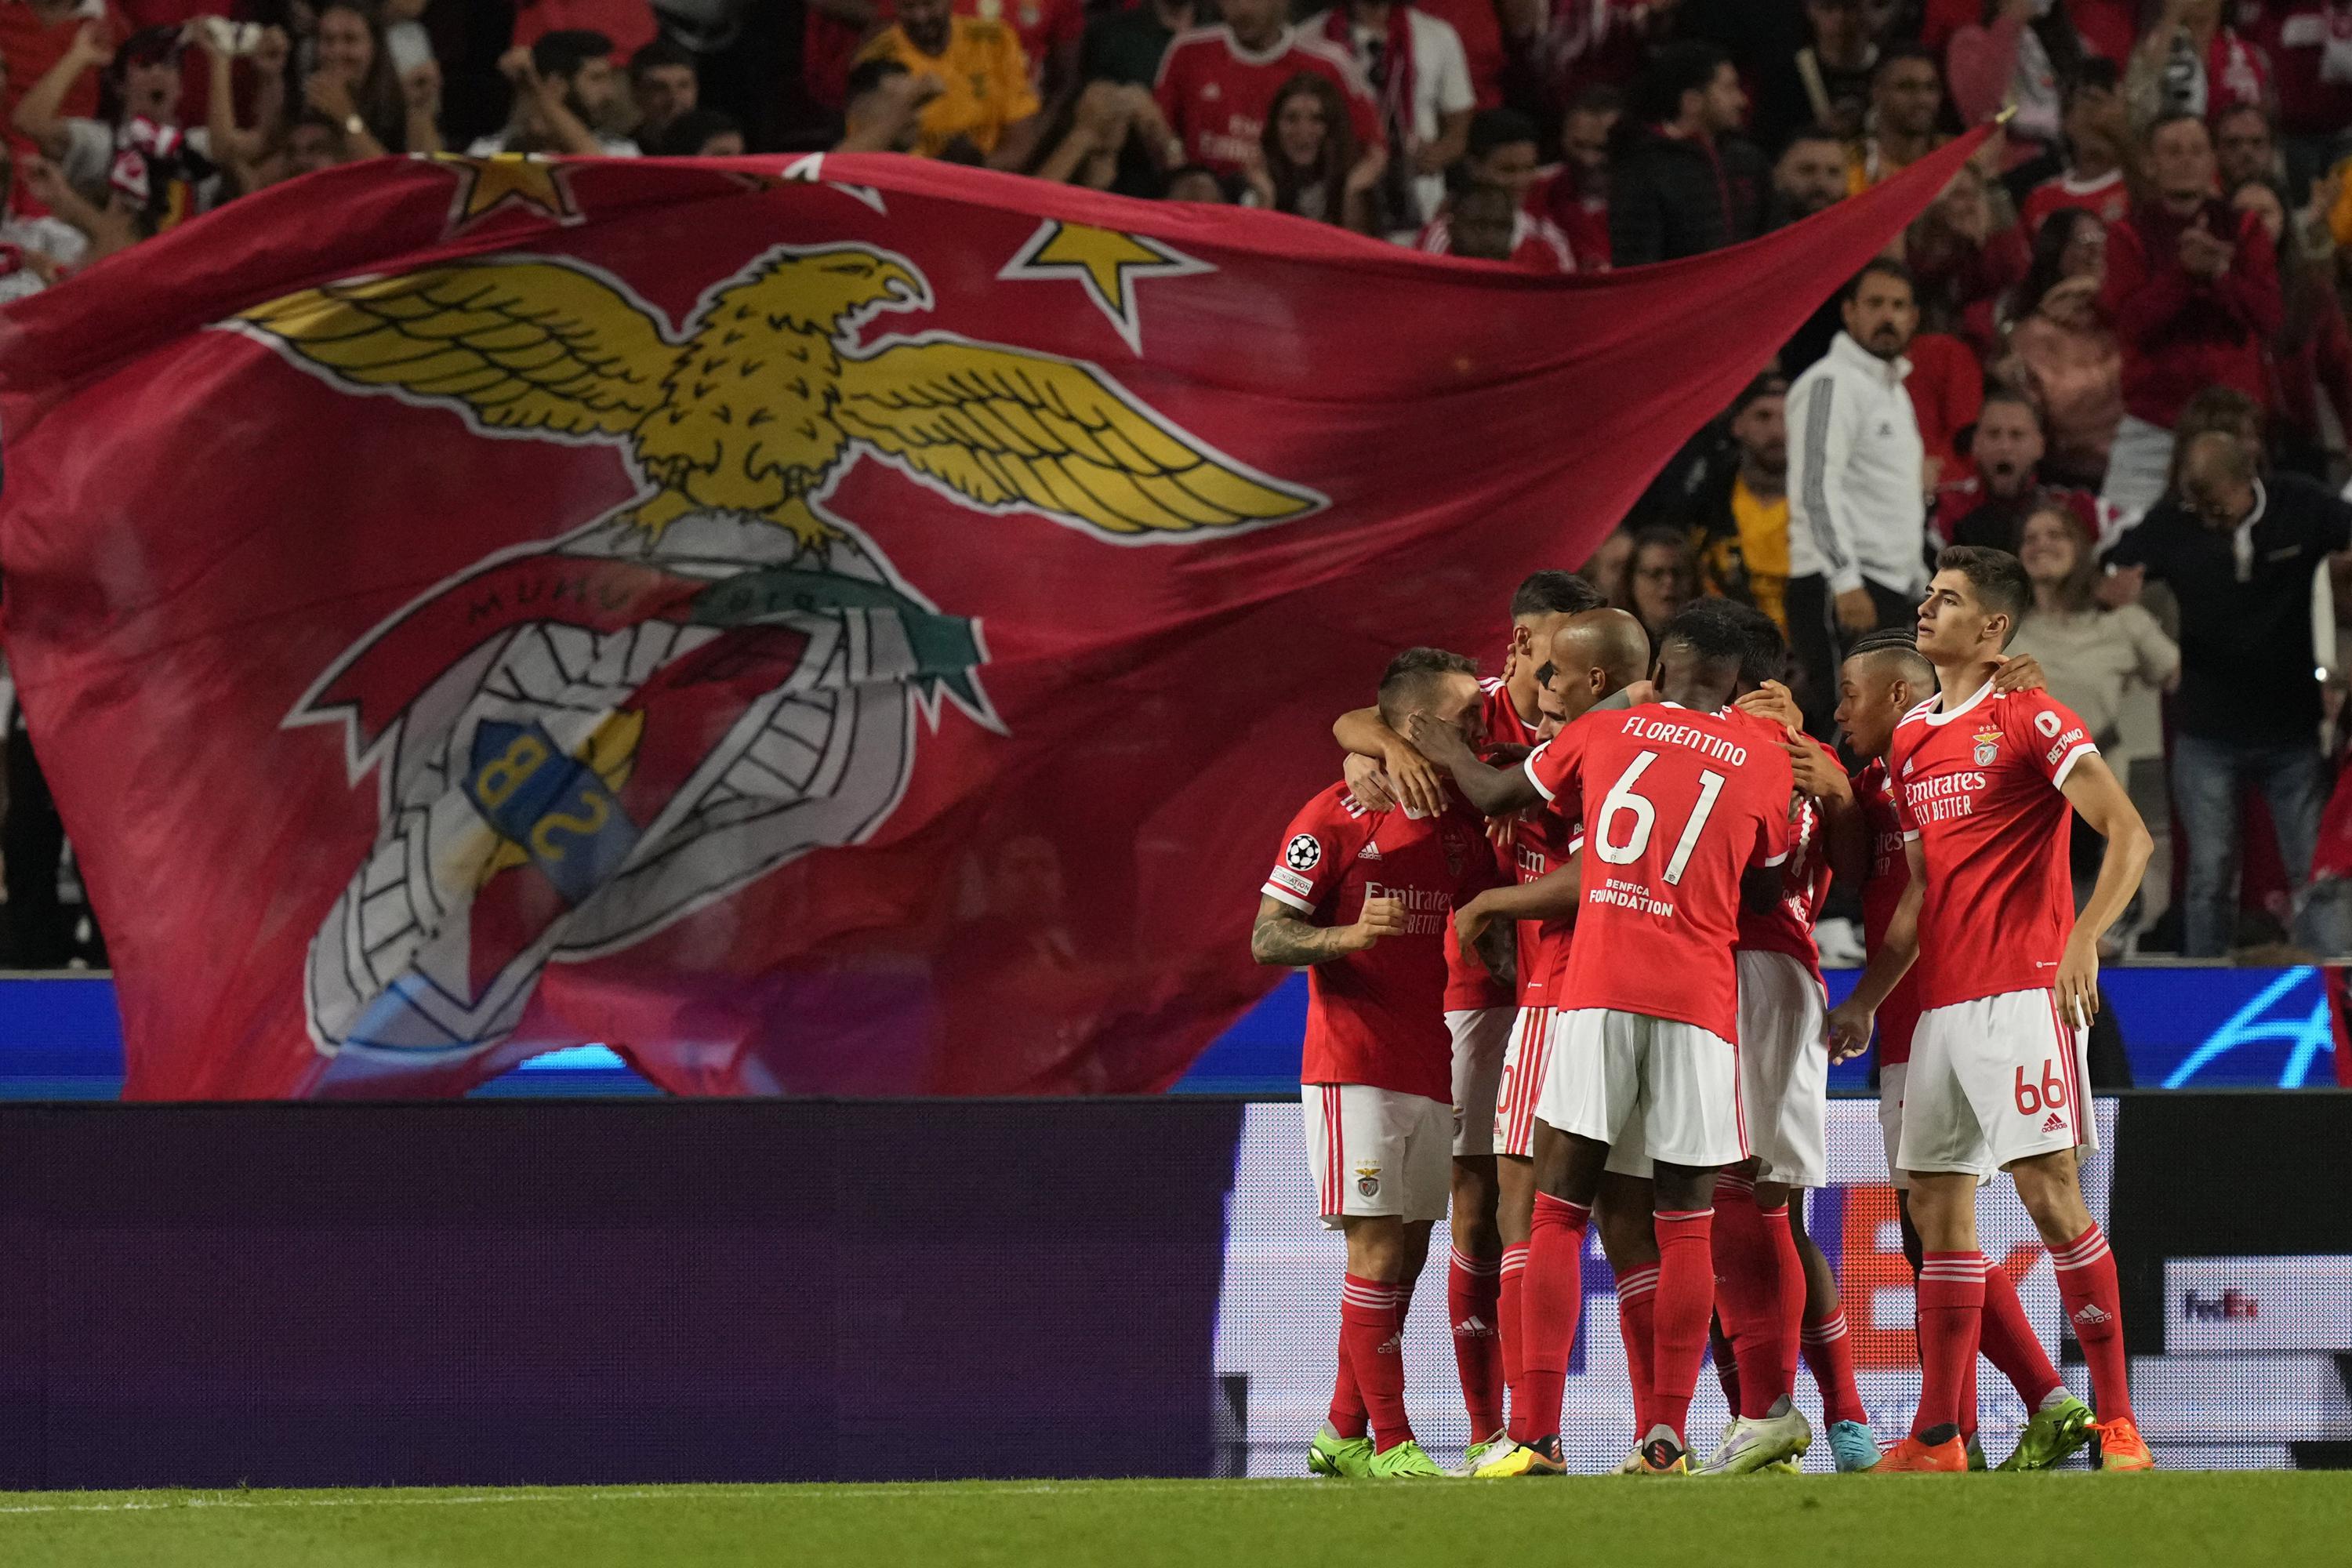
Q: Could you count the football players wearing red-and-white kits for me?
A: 8